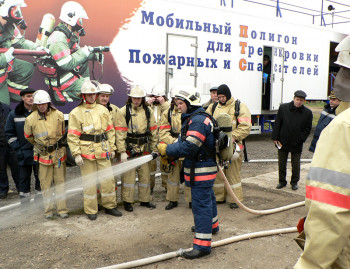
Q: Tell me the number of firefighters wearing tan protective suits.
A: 8